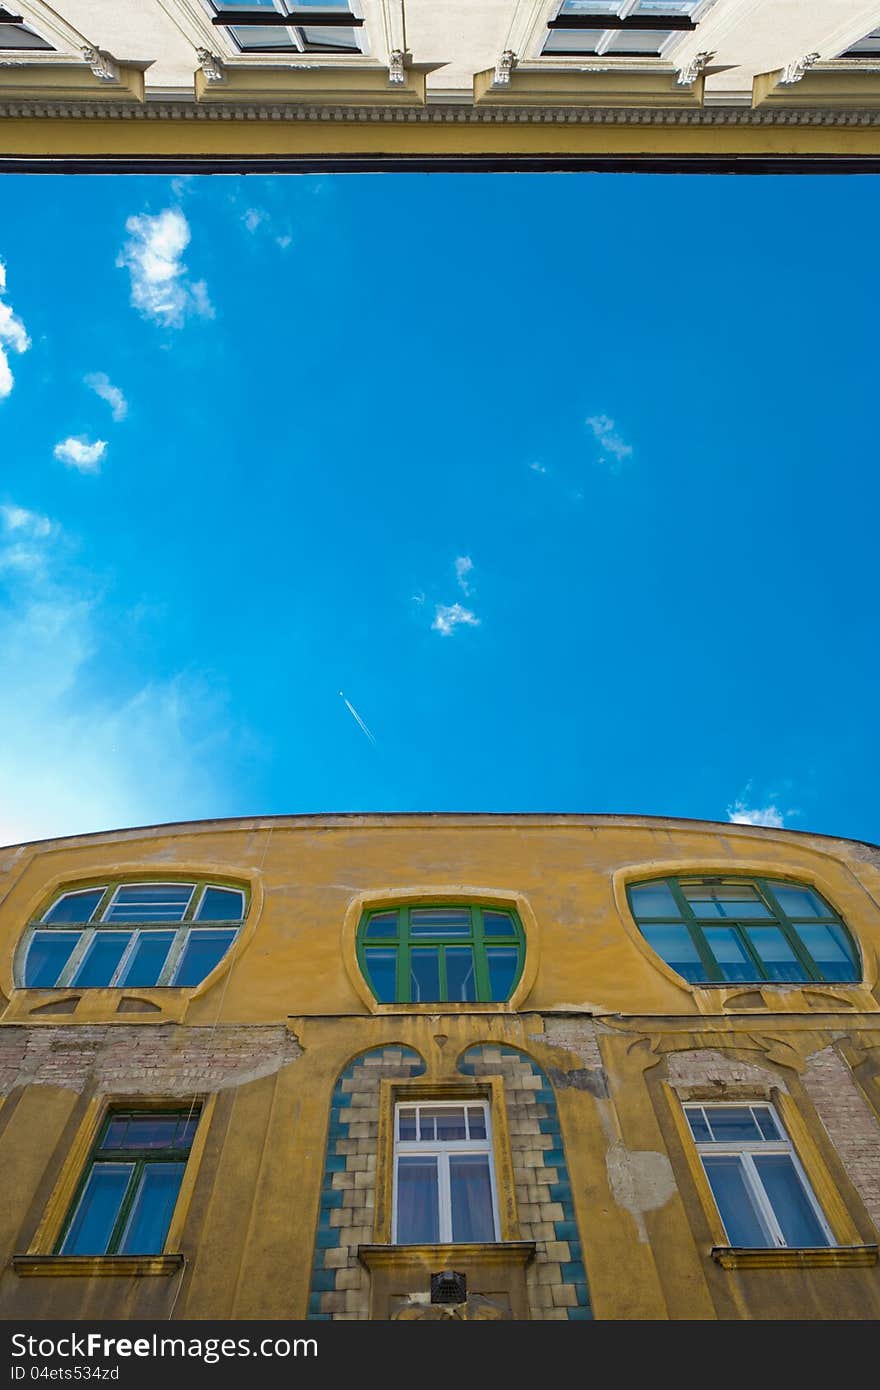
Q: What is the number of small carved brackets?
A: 6